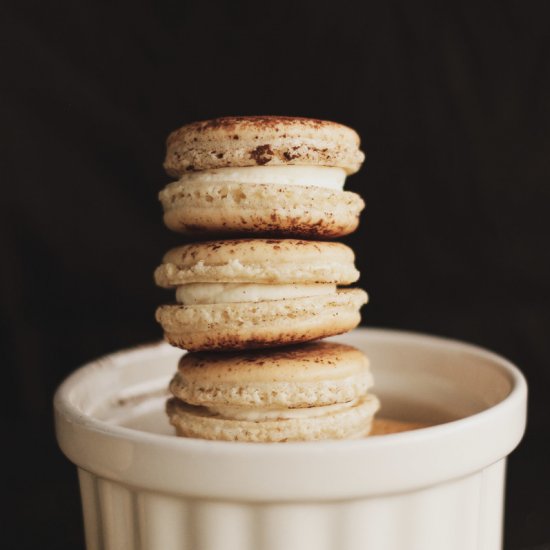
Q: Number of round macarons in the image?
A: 3